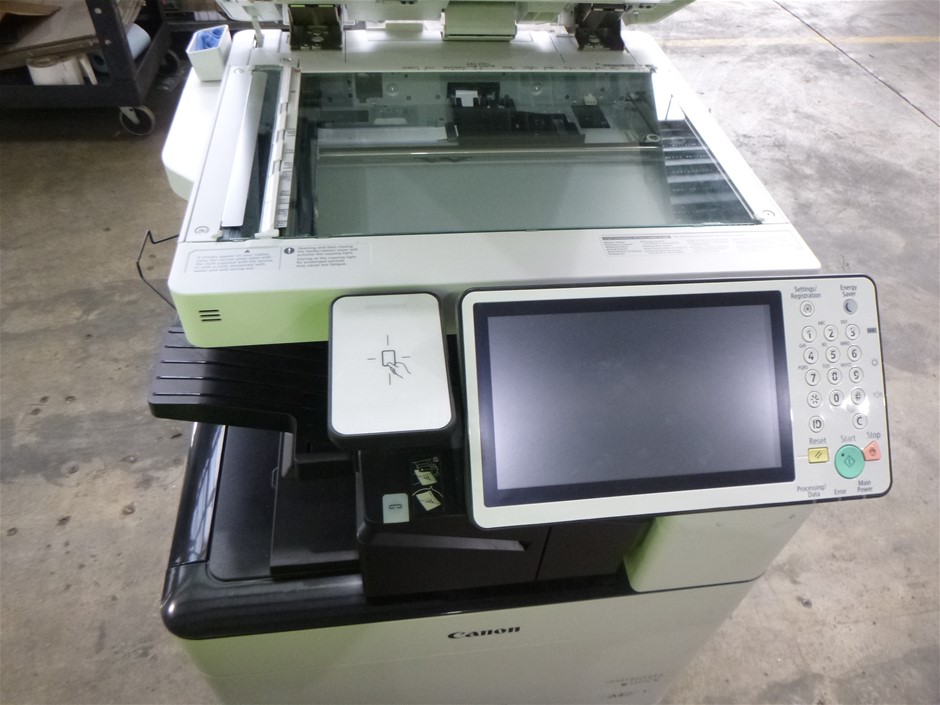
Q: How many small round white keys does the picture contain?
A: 15